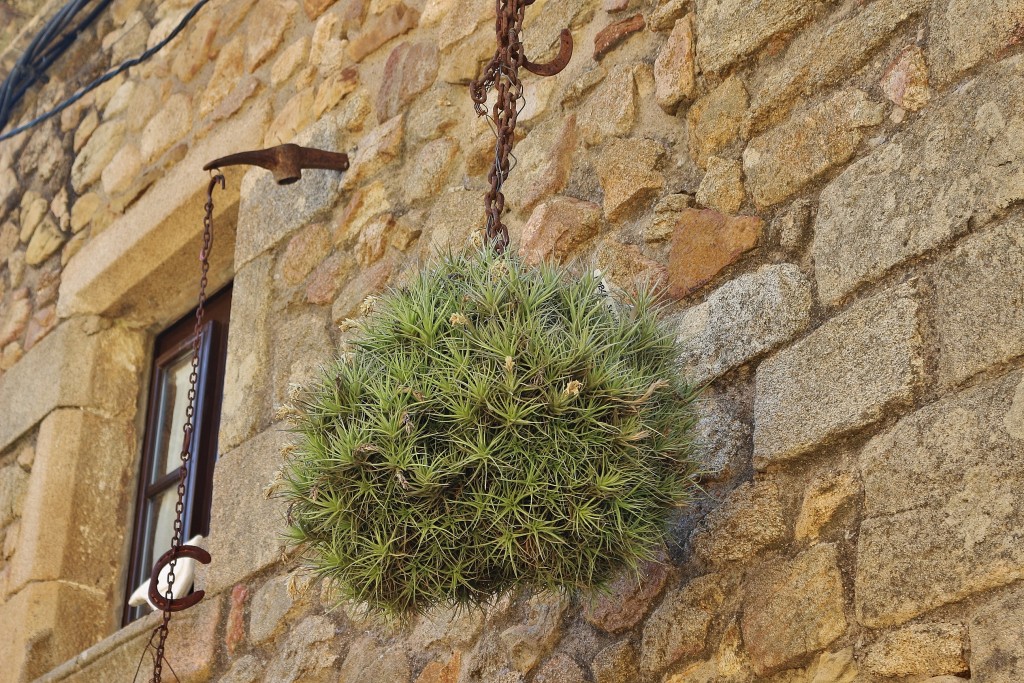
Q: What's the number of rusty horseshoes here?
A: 2